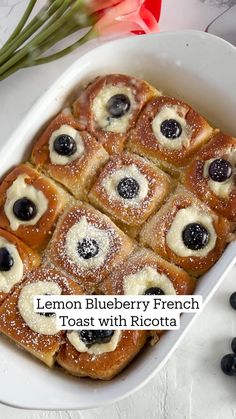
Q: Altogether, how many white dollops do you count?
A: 12